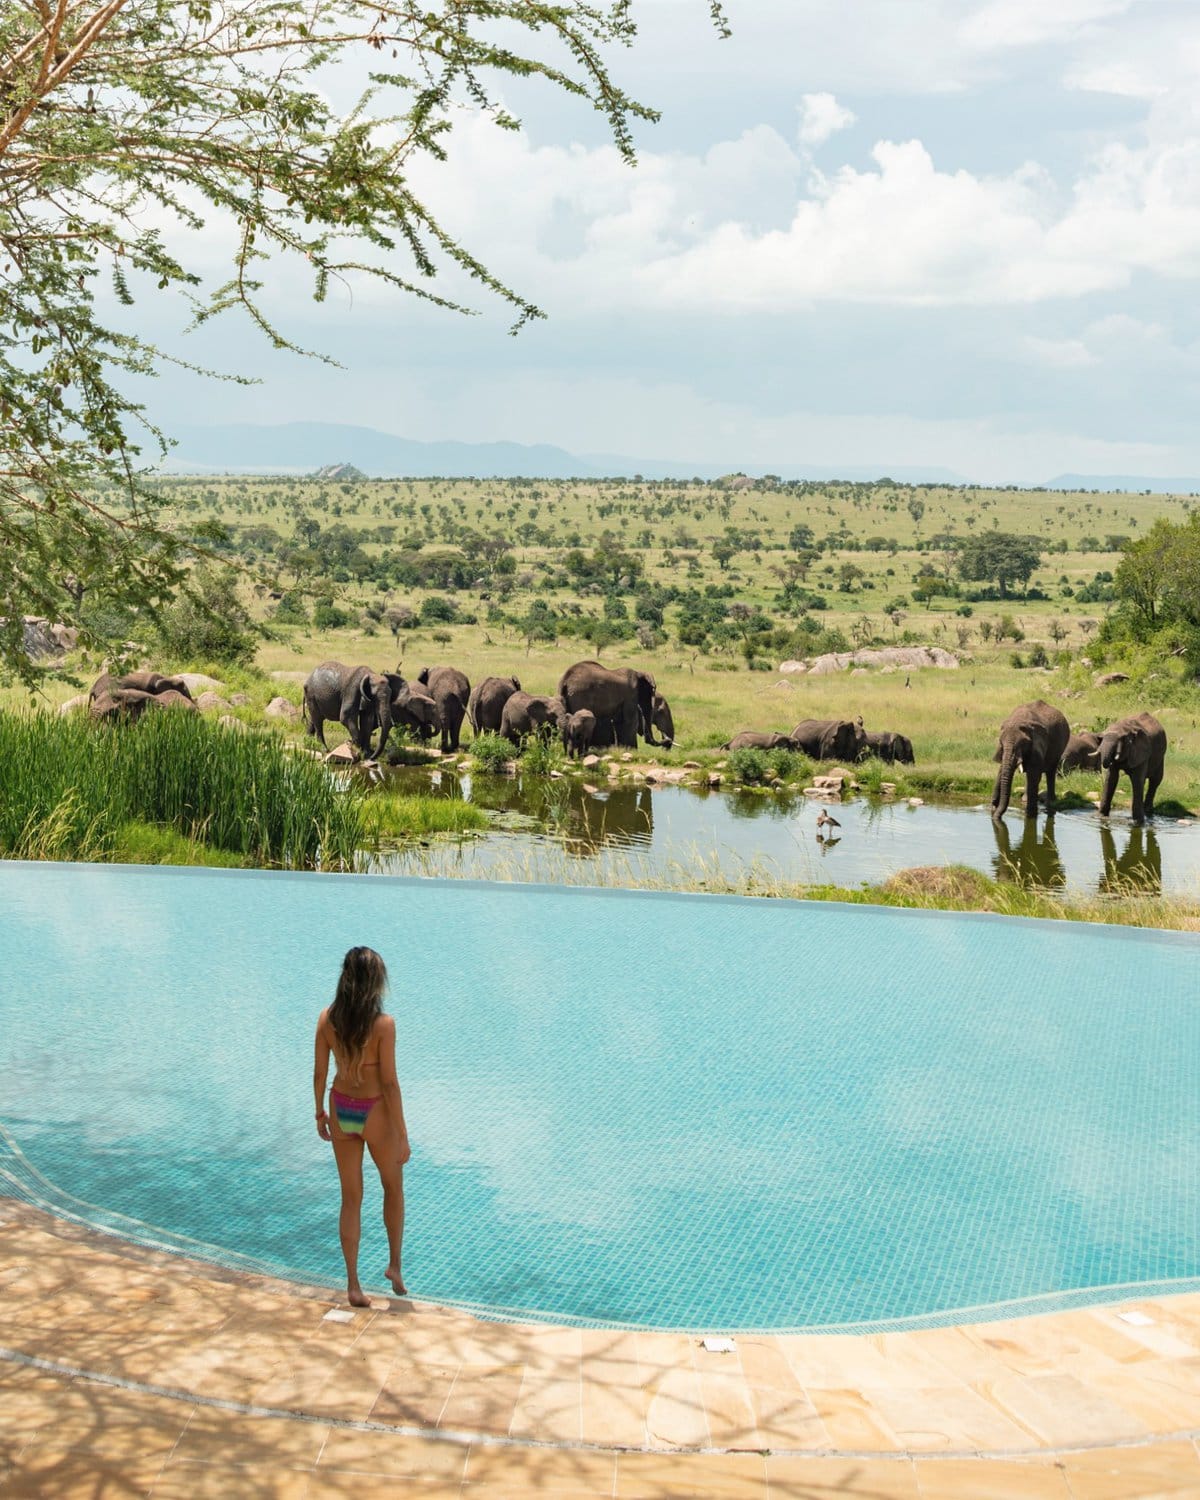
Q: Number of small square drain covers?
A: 3